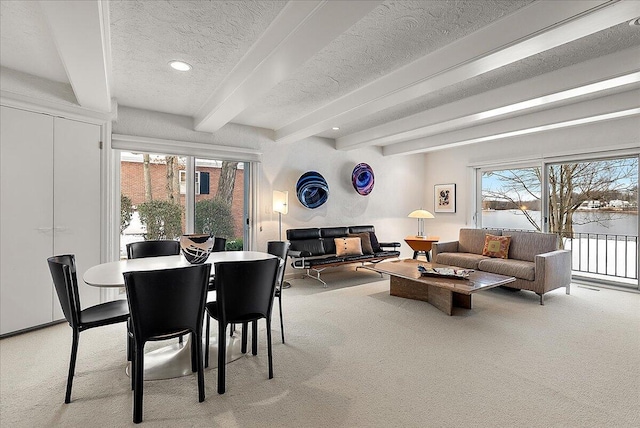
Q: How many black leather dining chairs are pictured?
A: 6